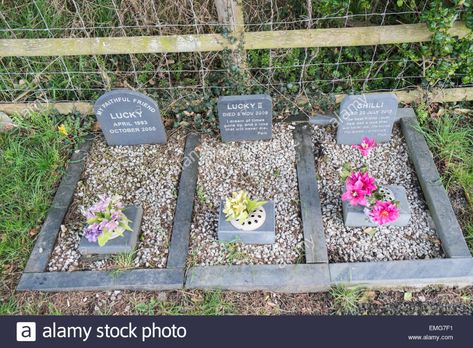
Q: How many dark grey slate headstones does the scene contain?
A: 3